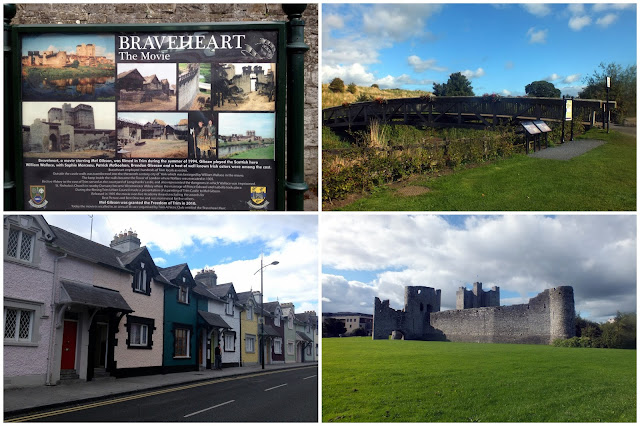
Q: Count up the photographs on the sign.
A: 8